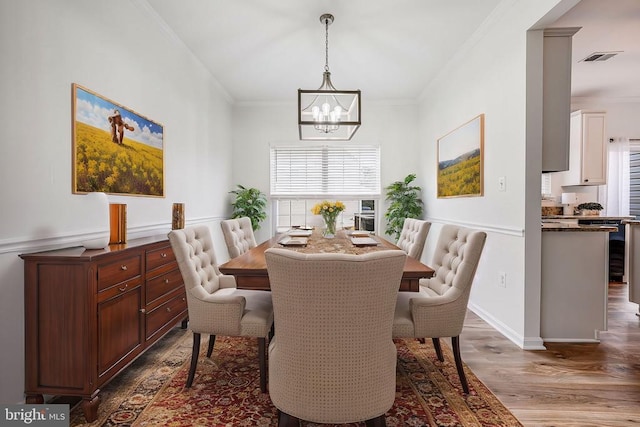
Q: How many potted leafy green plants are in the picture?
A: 2